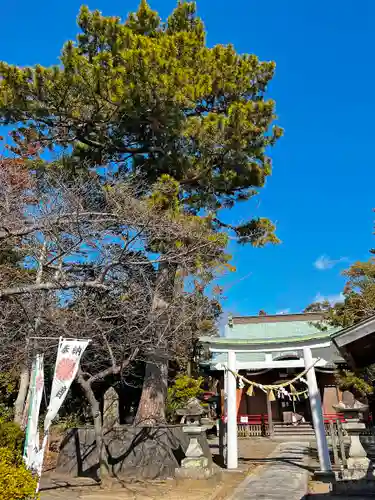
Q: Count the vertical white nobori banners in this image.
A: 2